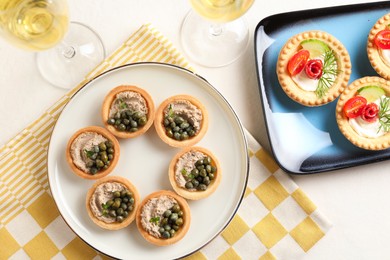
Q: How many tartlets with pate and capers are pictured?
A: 6